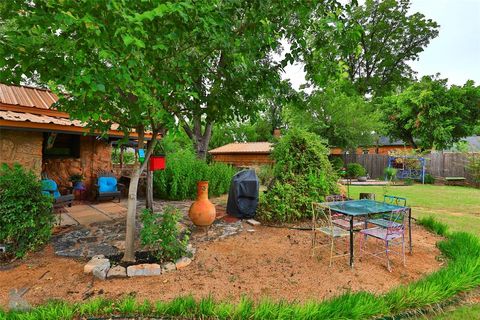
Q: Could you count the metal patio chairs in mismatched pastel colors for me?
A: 4